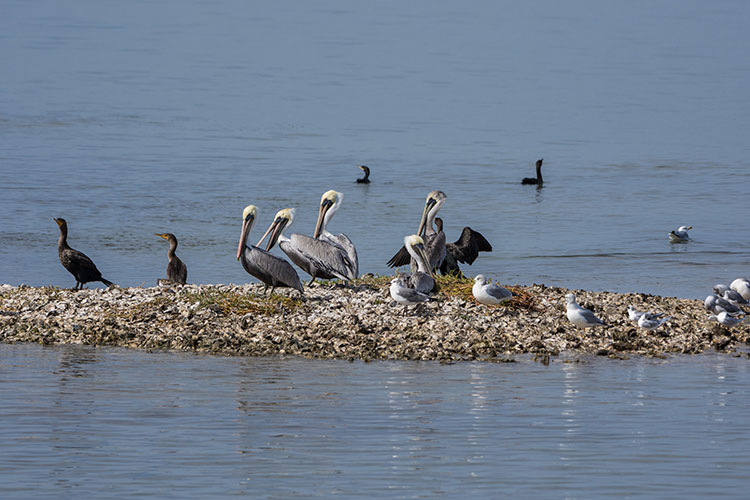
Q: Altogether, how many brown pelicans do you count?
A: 5